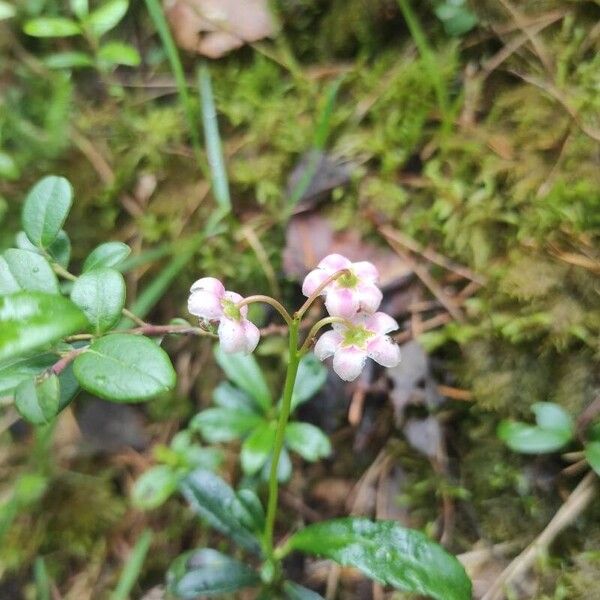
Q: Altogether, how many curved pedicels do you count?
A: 3